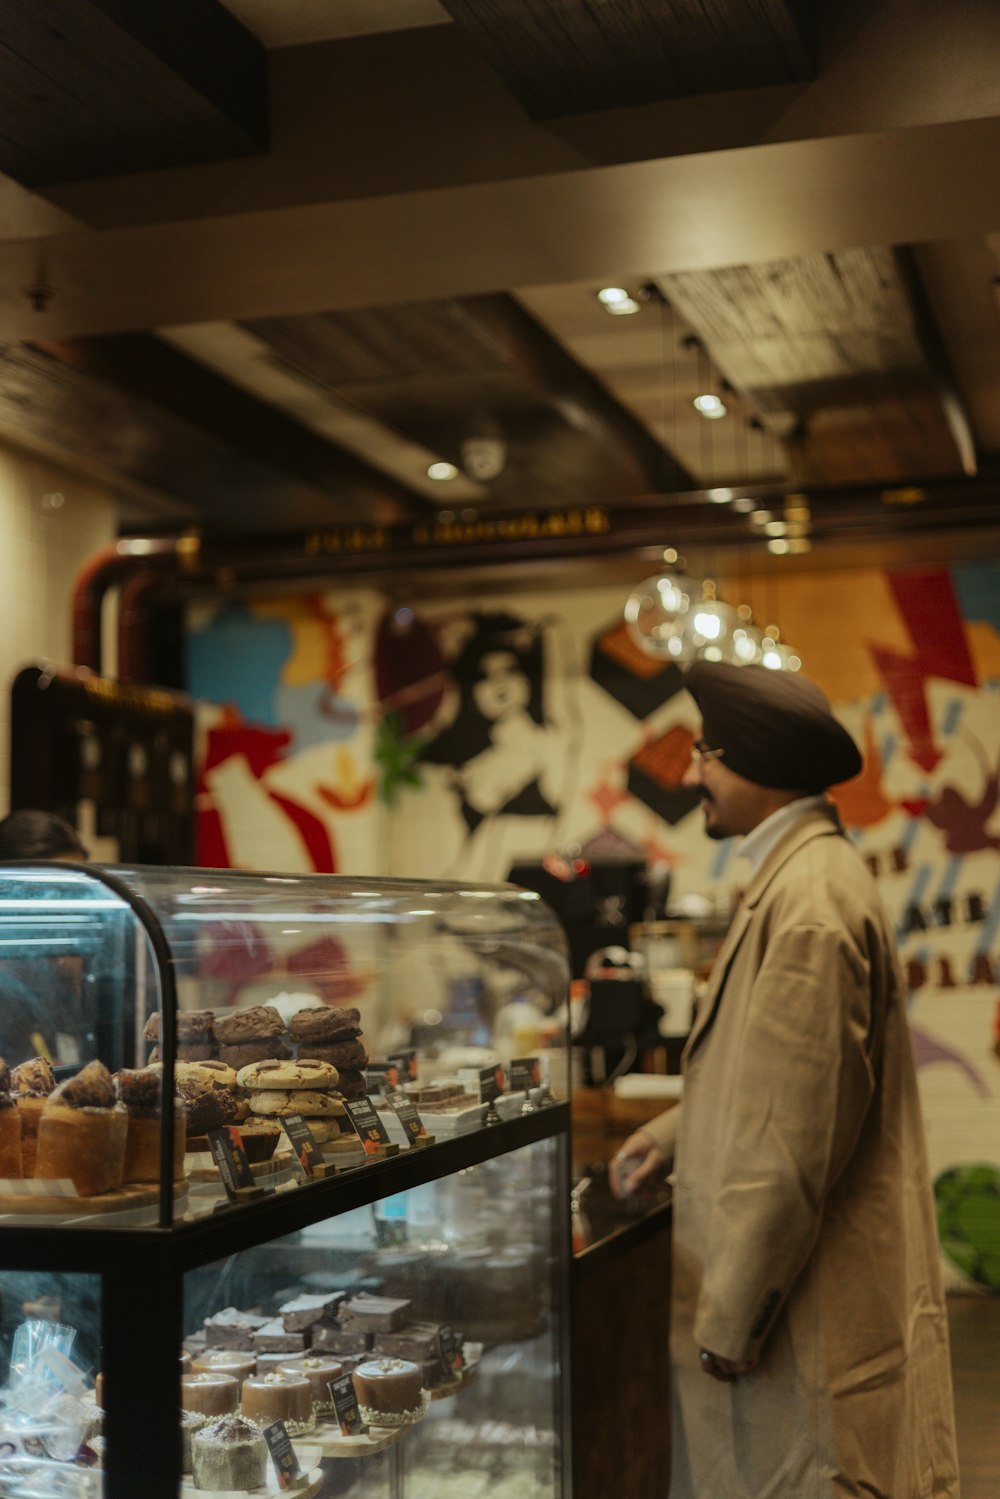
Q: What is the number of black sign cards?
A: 11